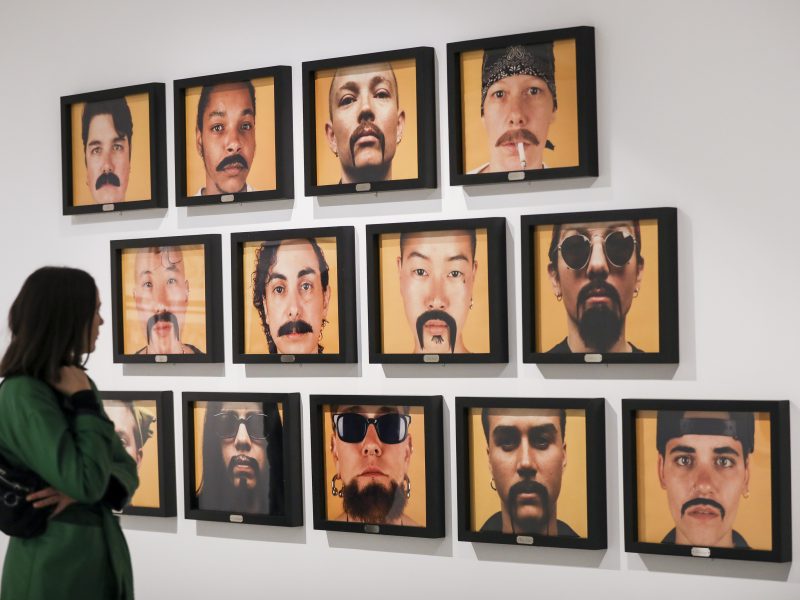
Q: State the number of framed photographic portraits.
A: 13